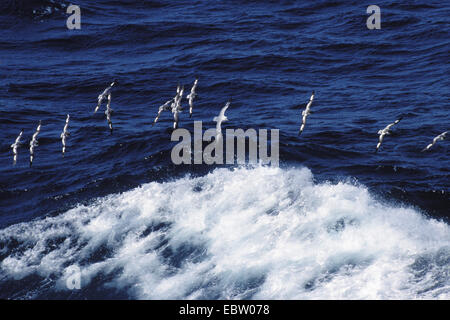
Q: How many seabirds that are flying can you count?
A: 13